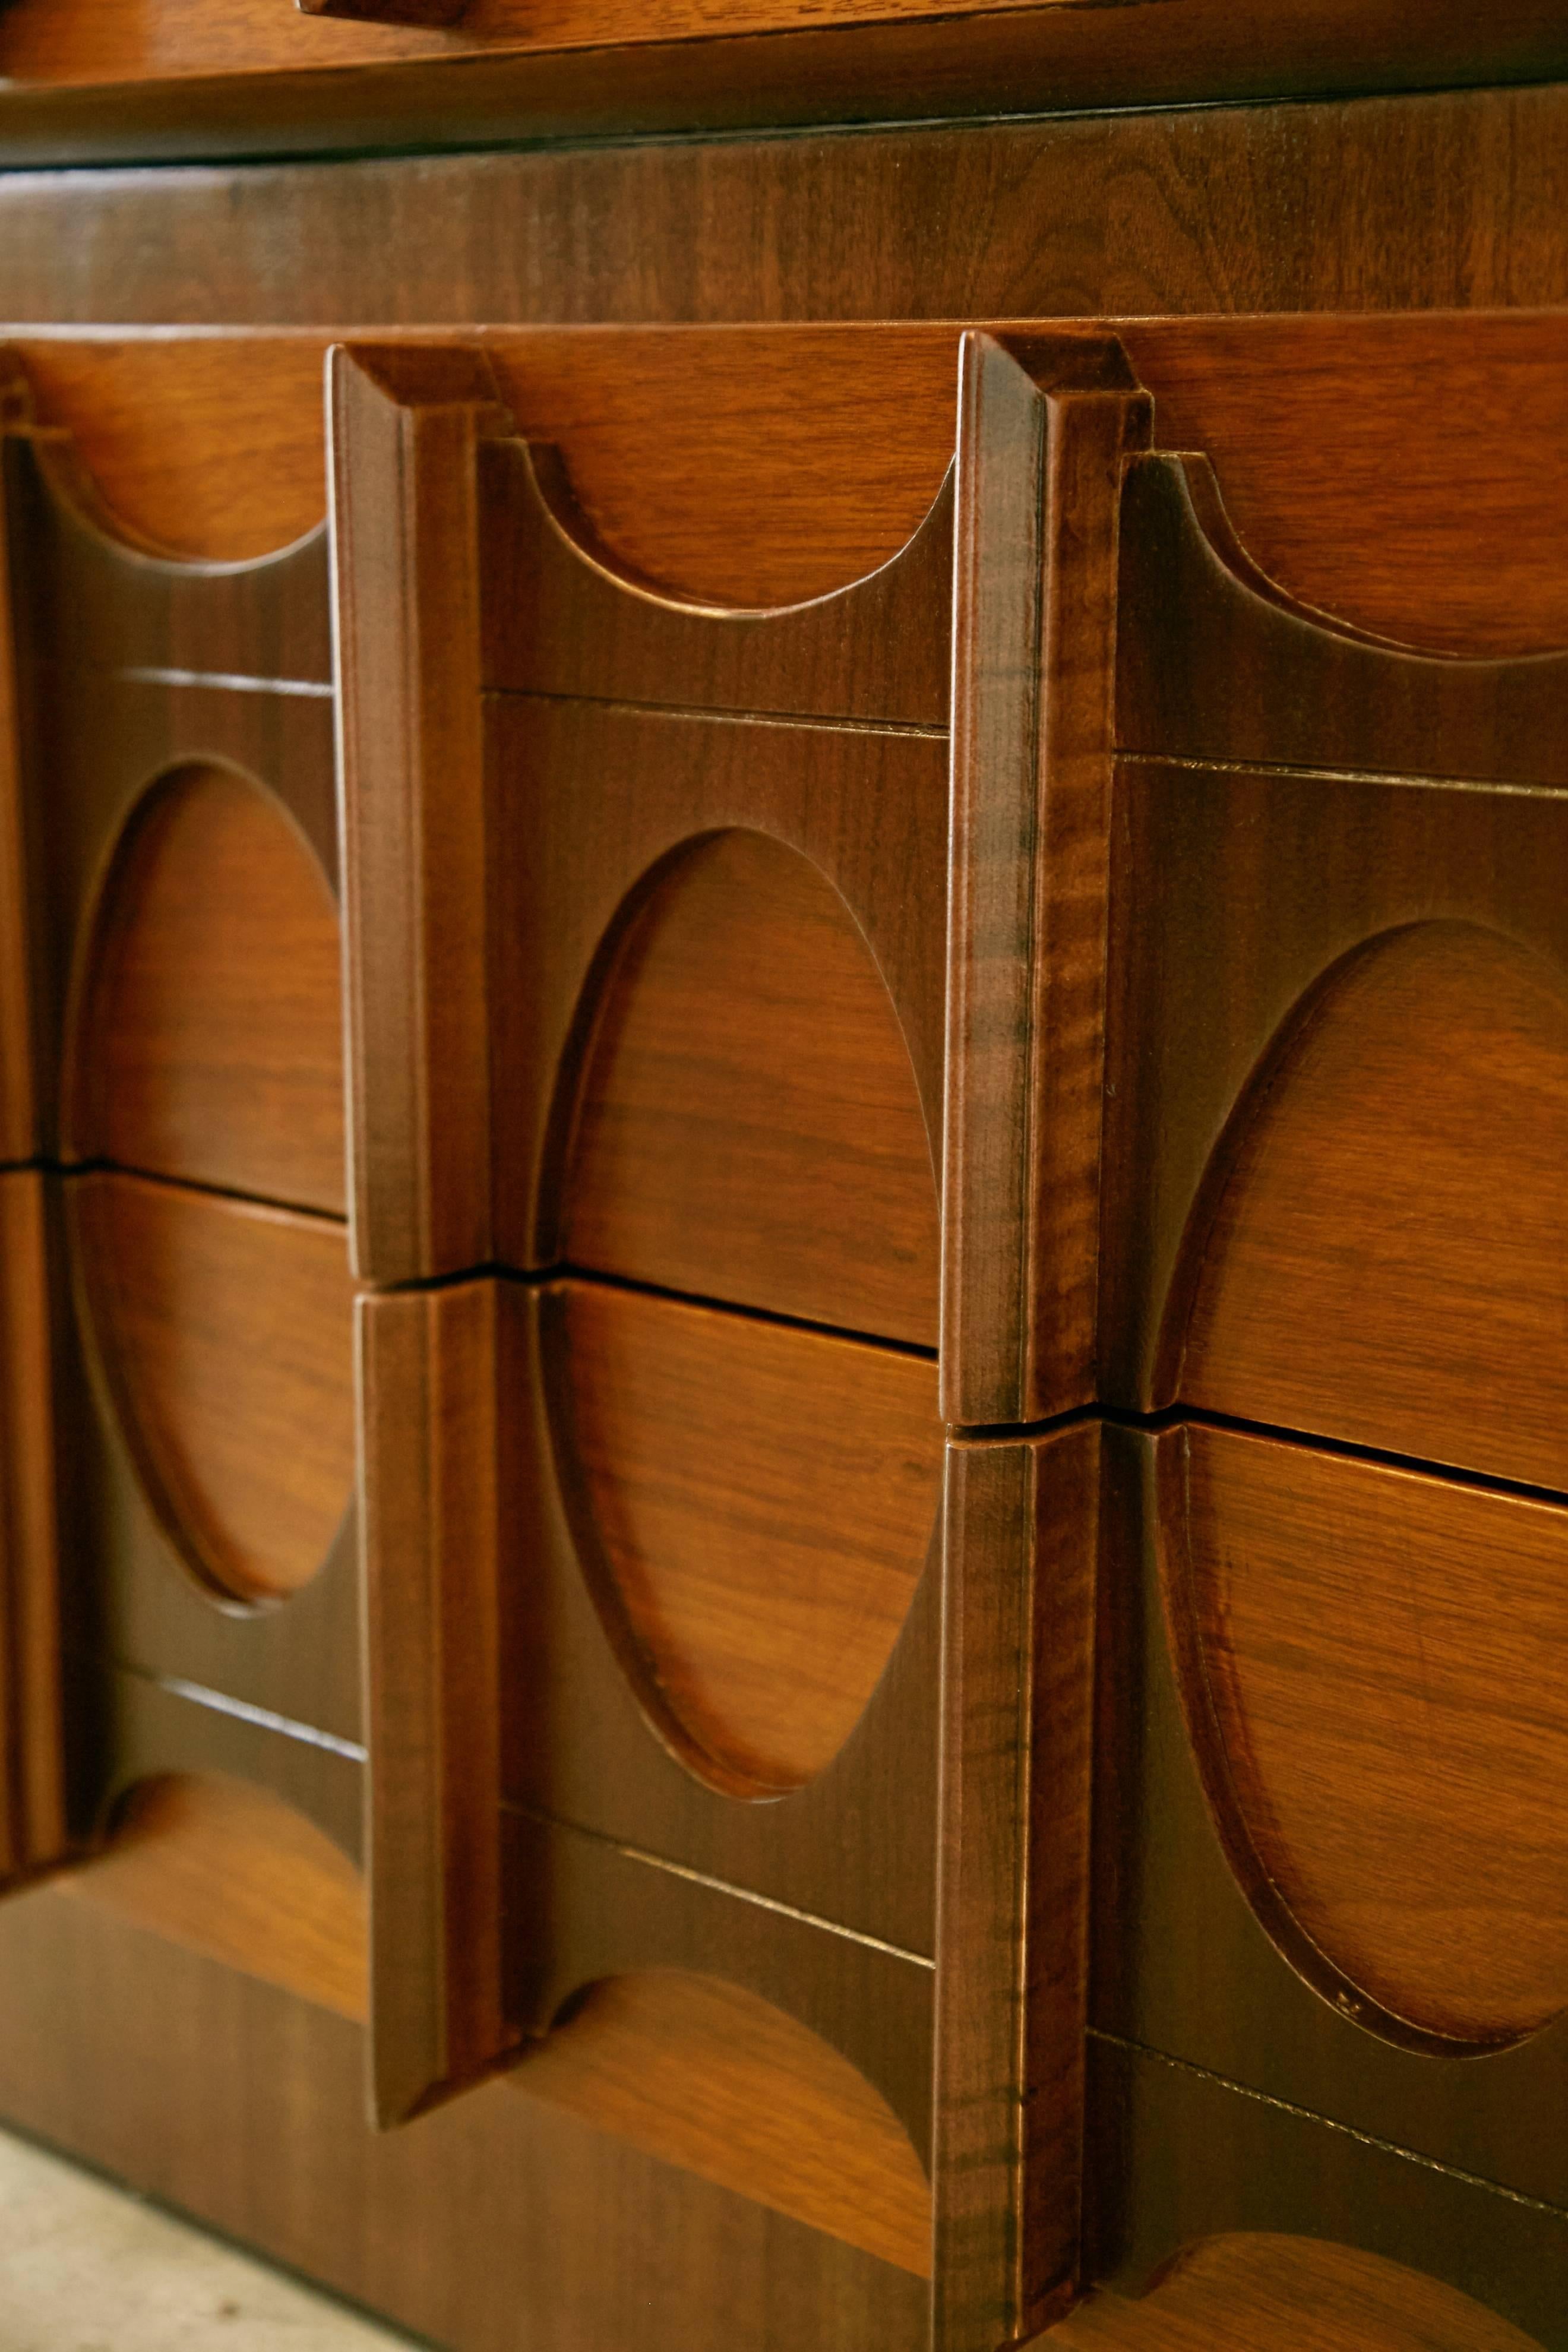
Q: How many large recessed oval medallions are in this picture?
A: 3